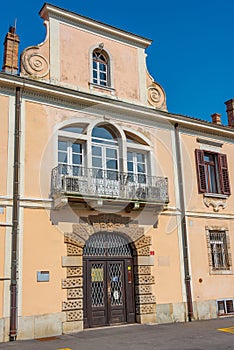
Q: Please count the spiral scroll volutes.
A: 2